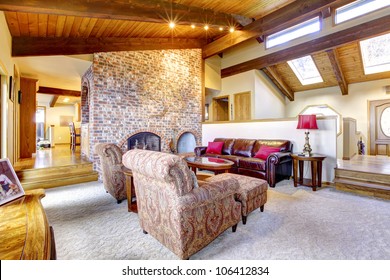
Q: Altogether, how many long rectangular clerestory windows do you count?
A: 2